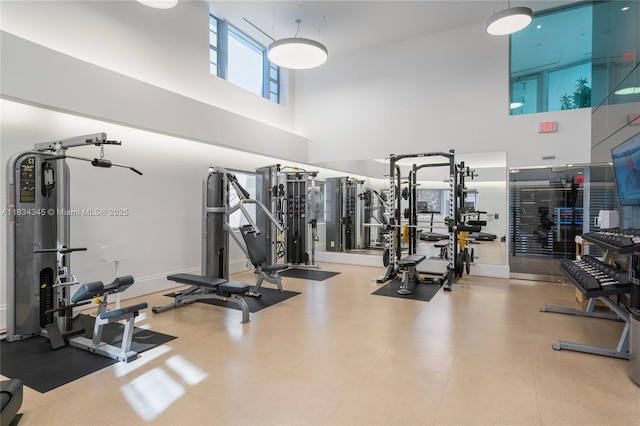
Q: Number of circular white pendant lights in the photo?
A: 3